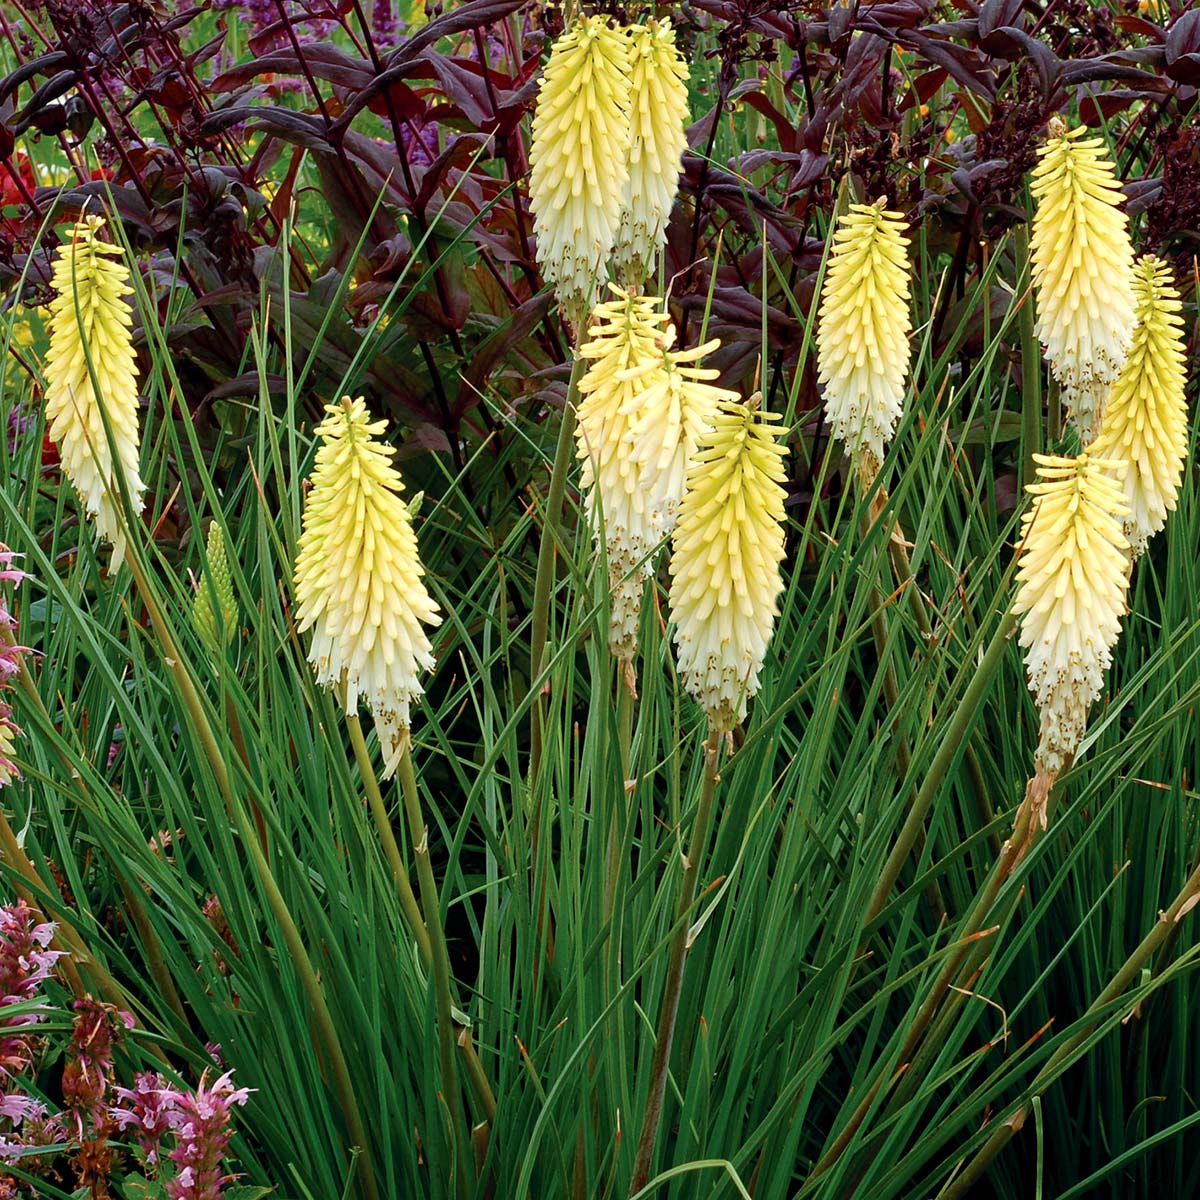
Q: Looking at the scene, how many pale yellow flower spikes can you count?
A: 11